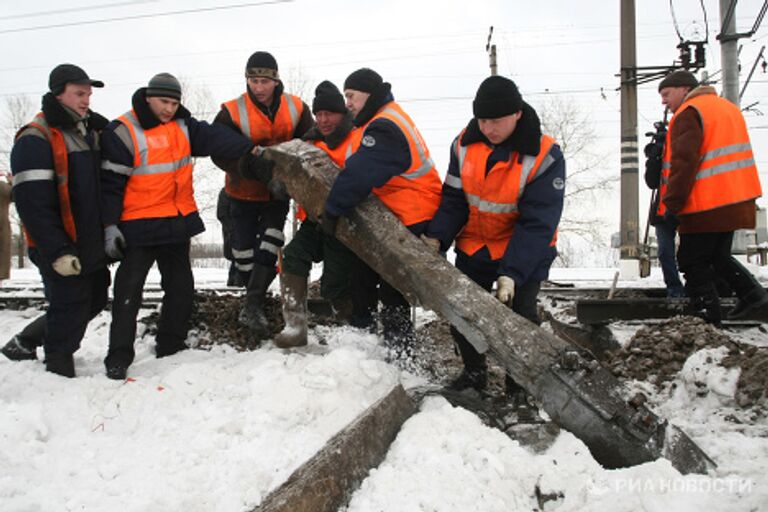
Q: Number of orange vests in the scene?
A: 7